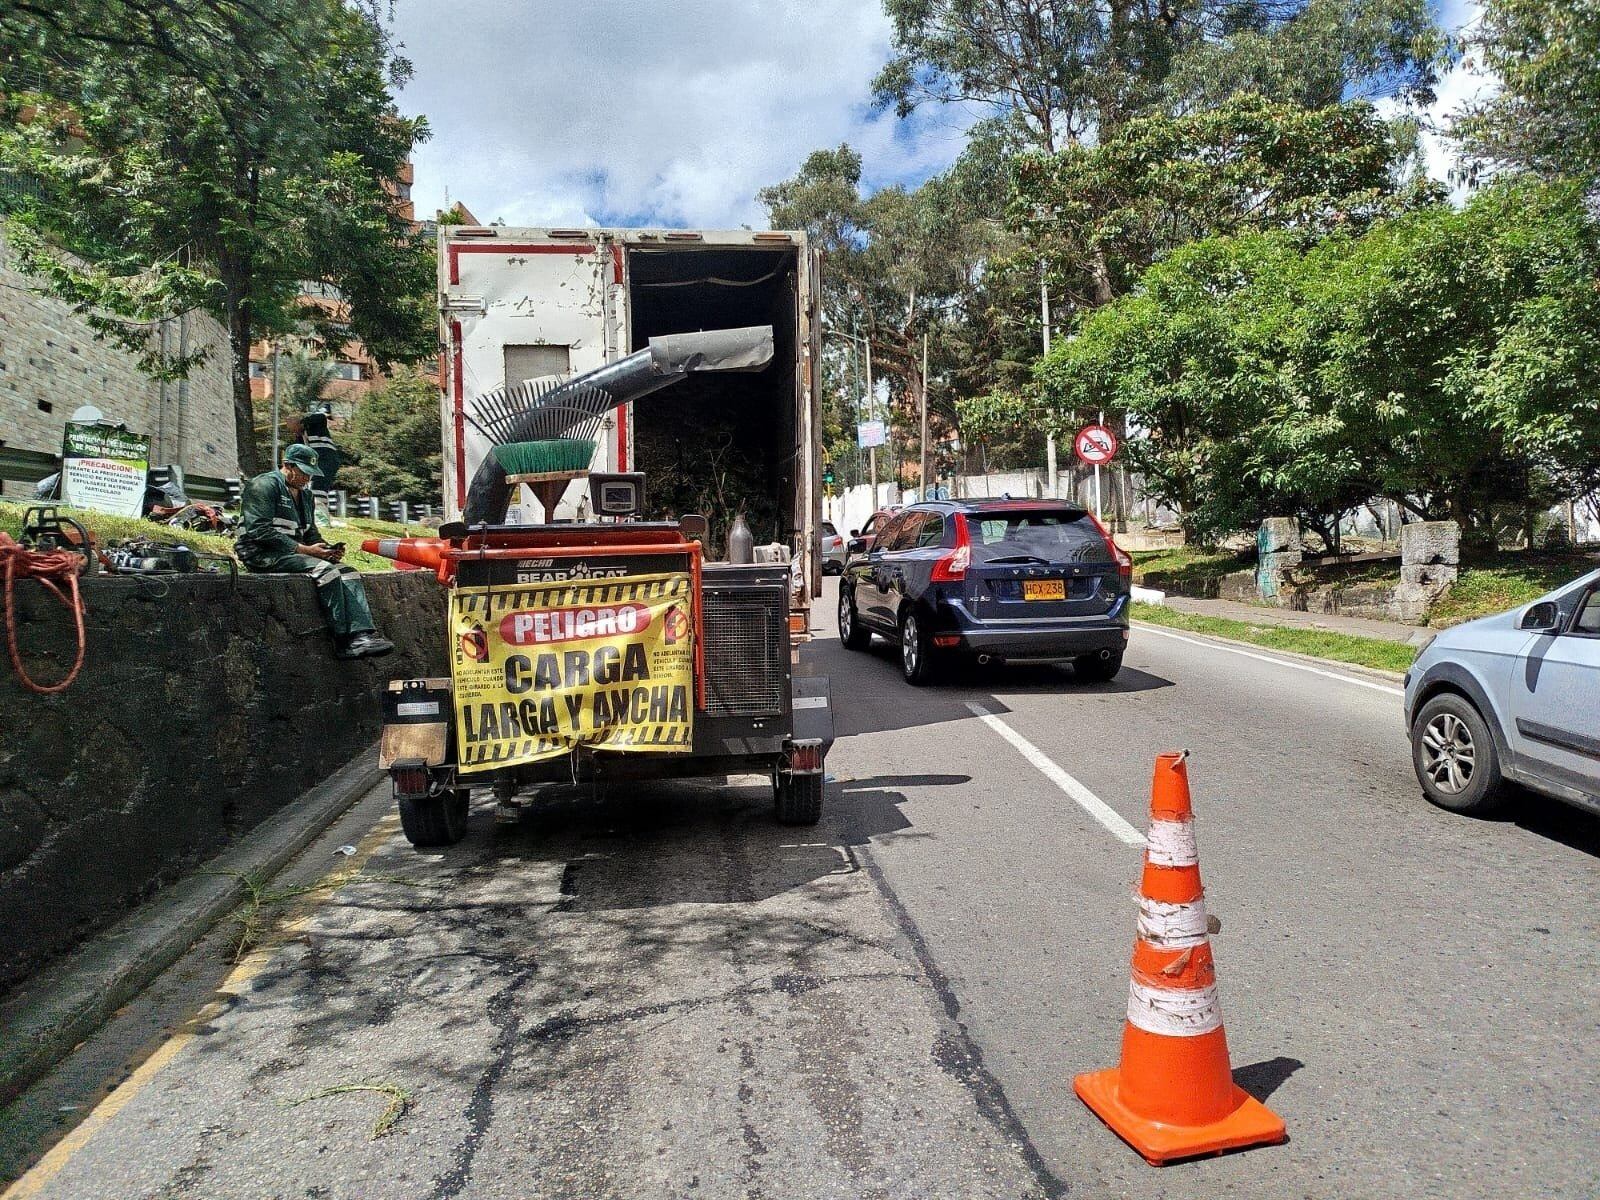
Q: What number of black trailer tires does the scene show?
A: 2